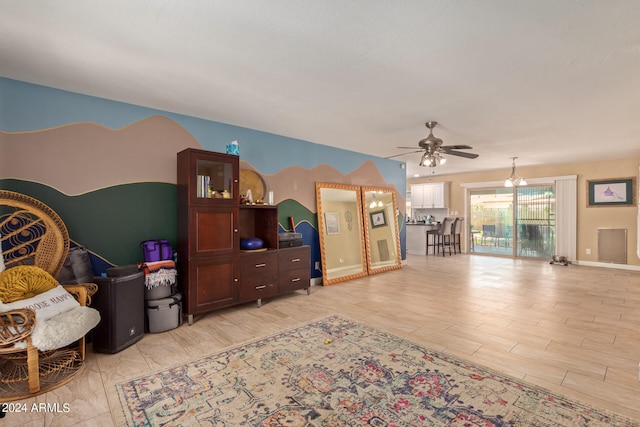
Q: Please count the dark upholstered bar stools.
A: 2